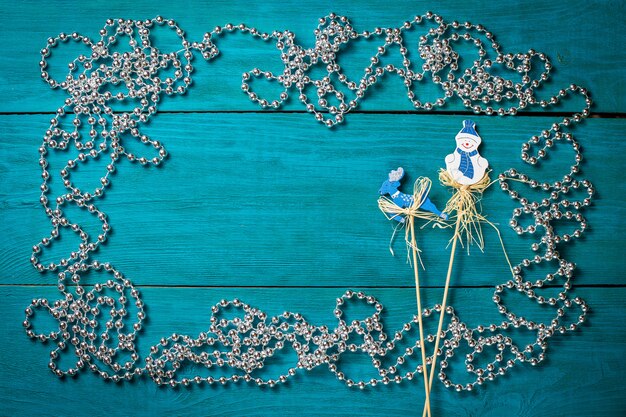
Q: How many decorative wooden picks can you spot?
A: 2